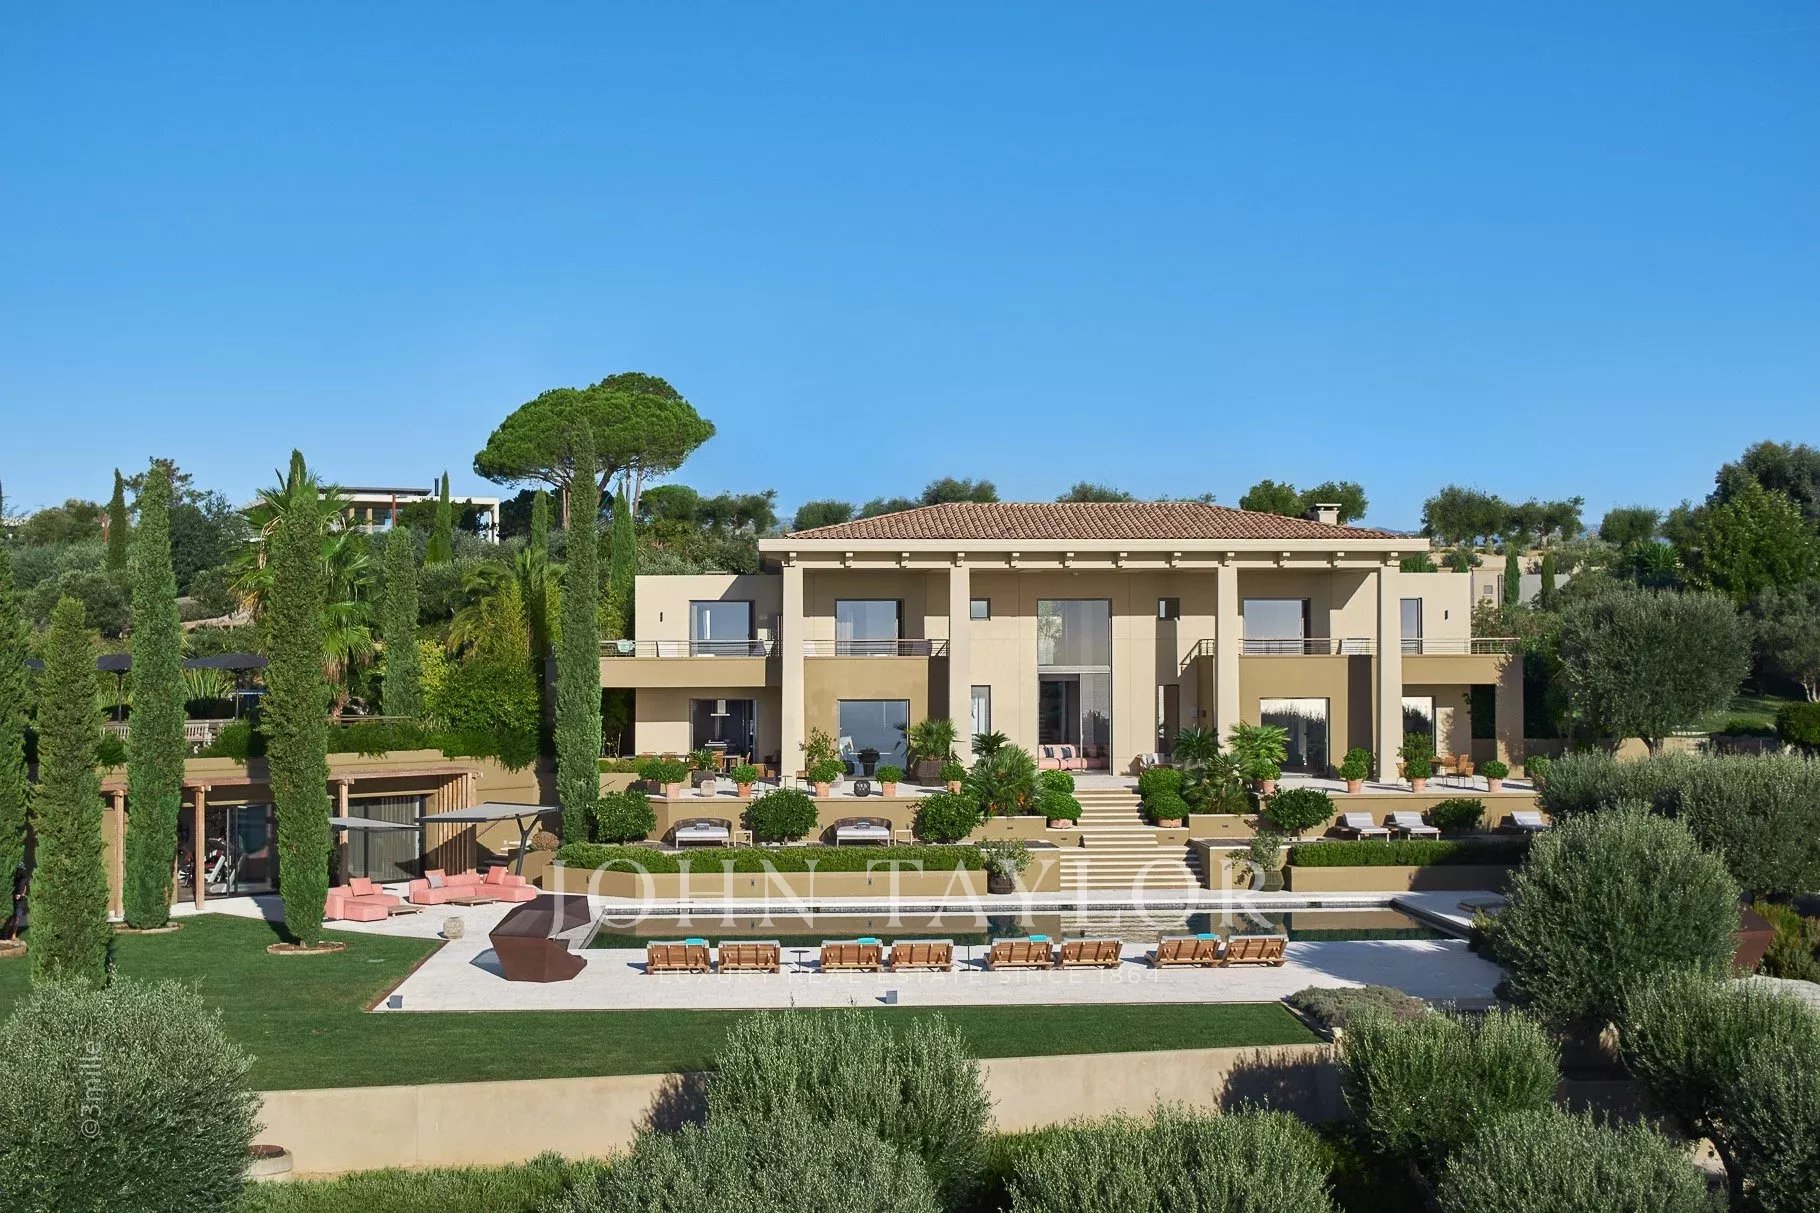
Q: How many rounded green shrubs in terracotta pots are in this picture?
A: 11